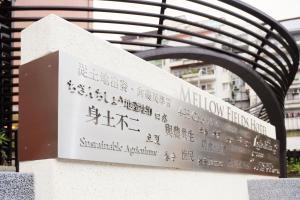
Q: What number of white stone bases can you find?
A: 1